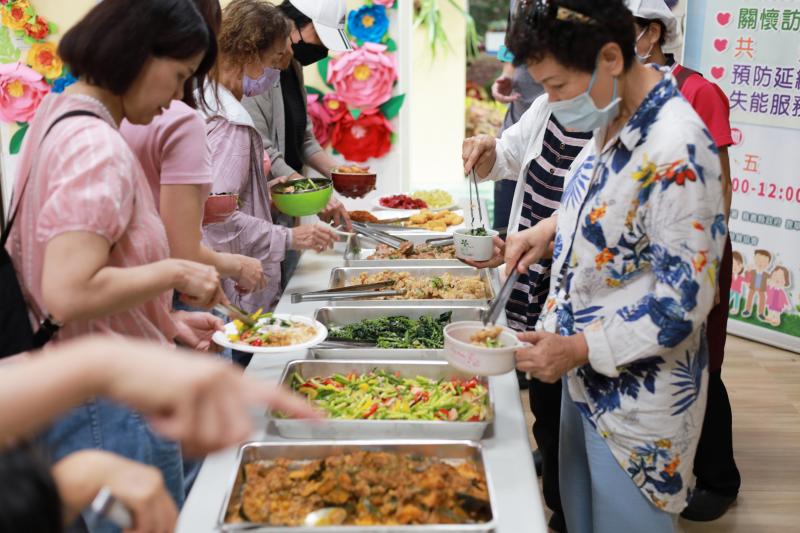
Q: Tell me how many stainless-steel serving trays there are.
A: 5